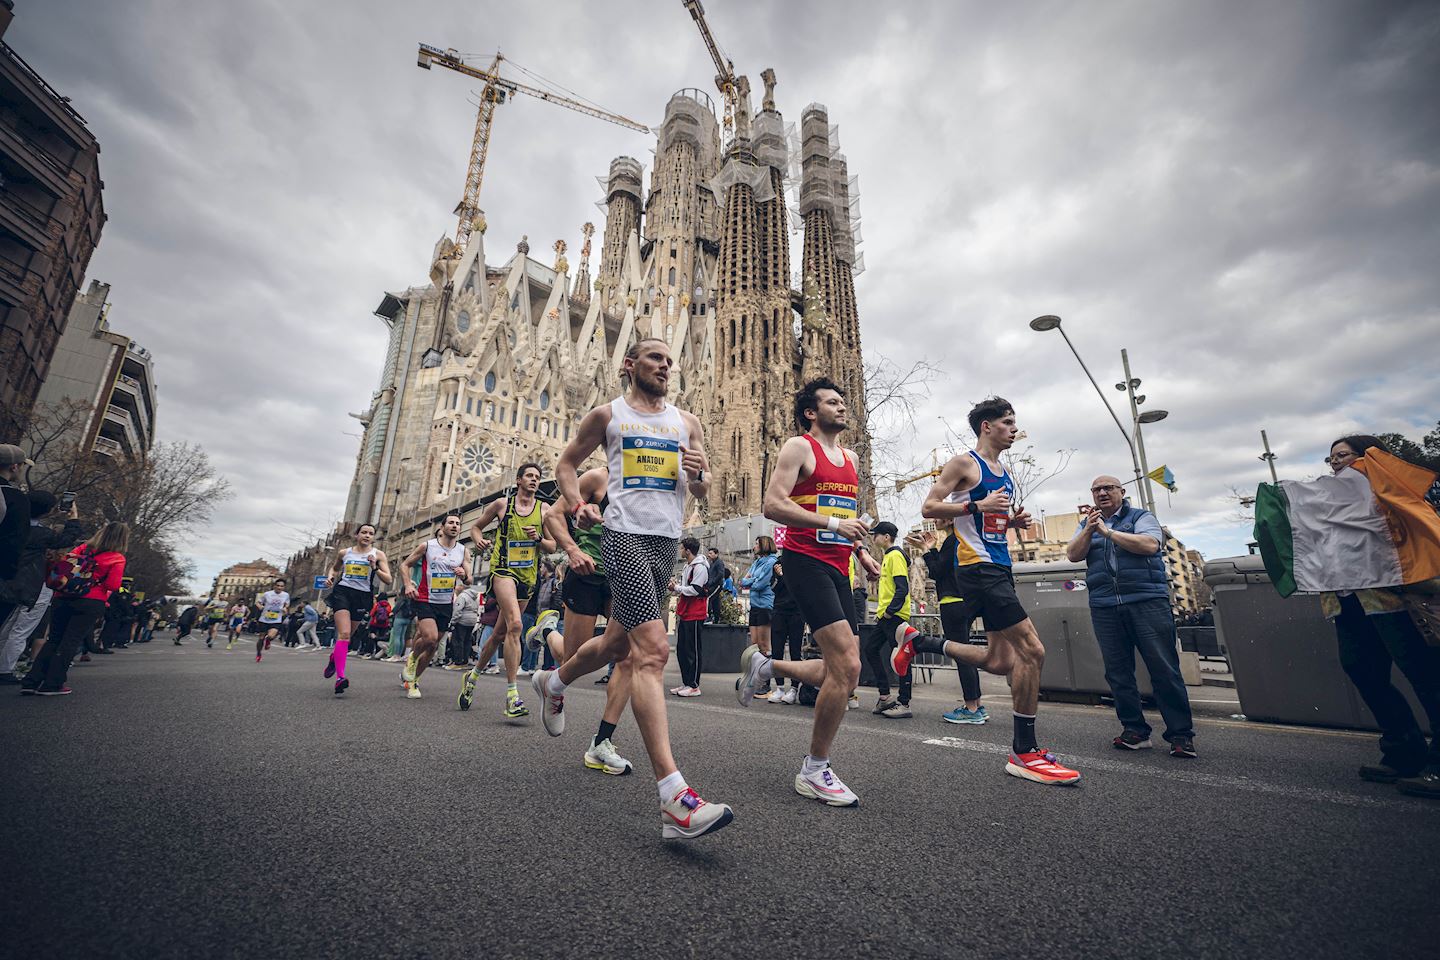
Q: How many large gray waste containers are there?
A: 2